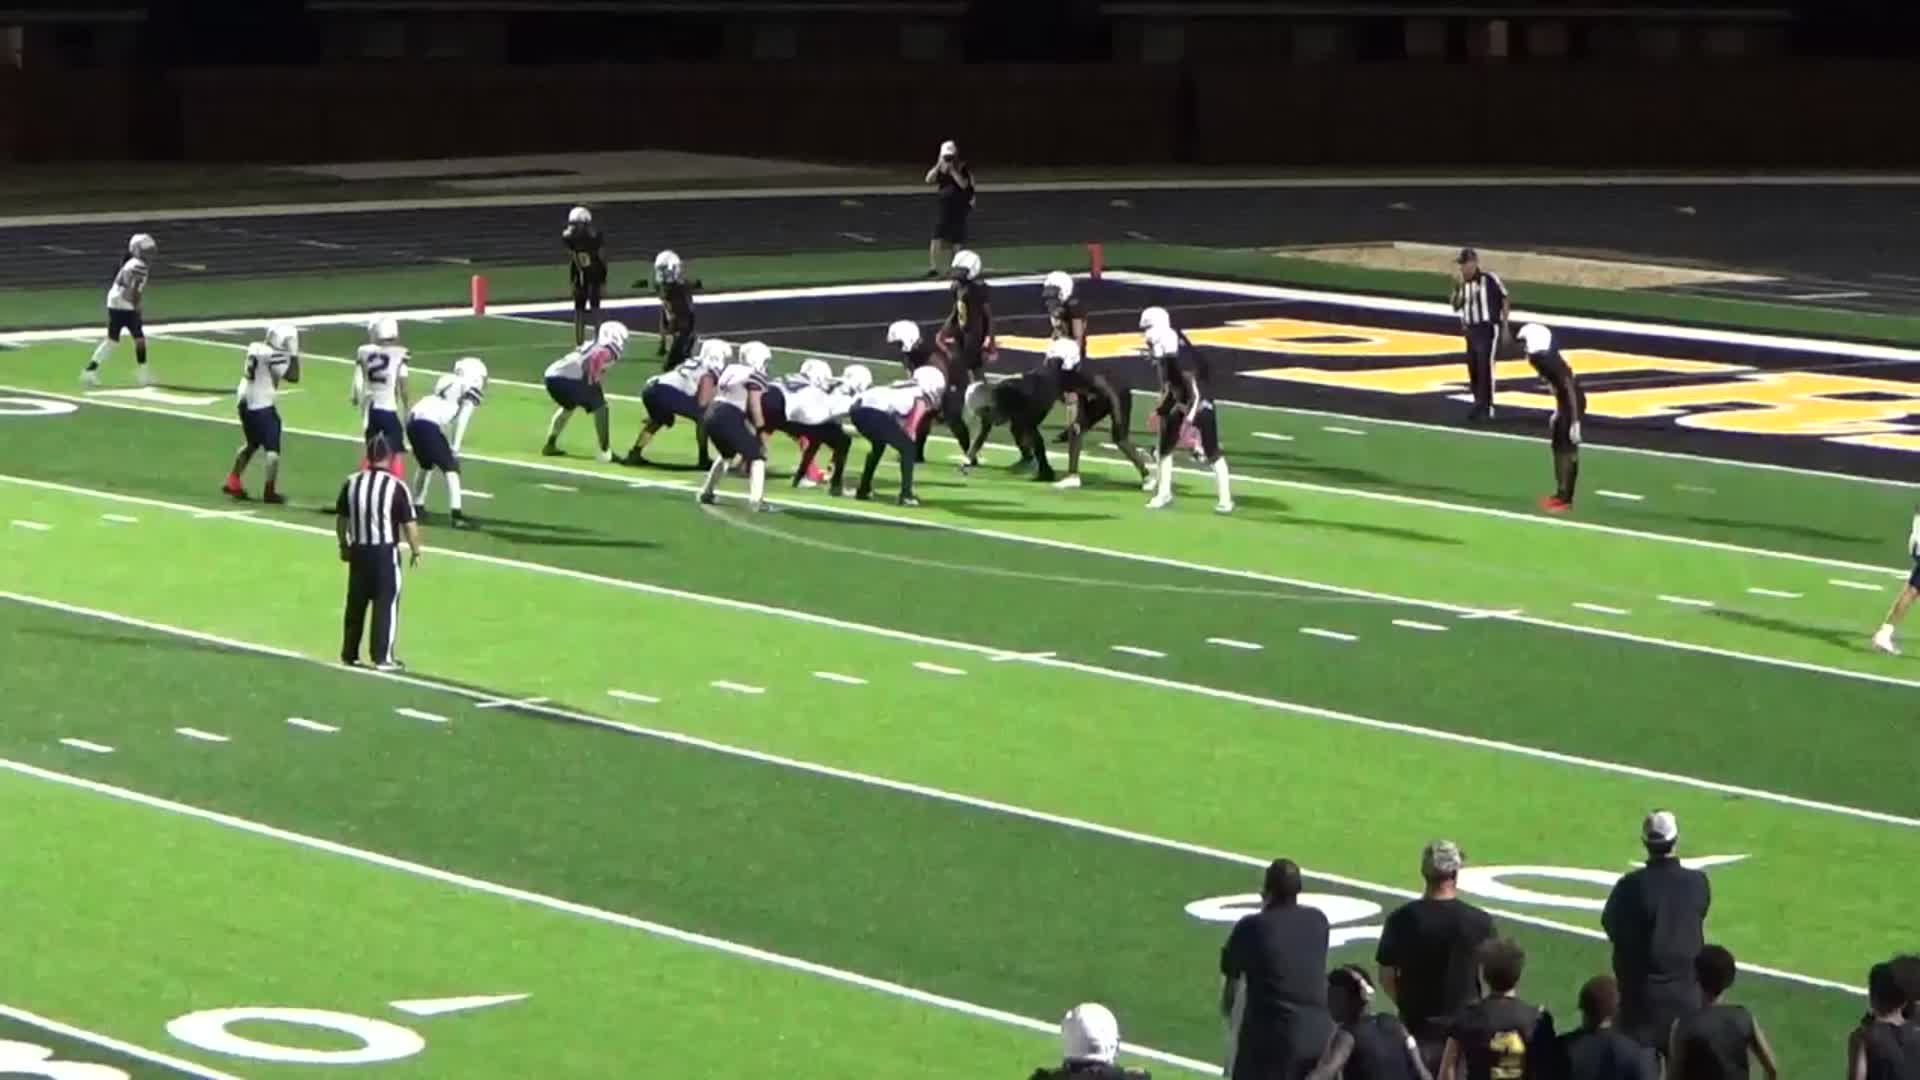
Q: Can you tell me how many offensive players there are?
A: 11